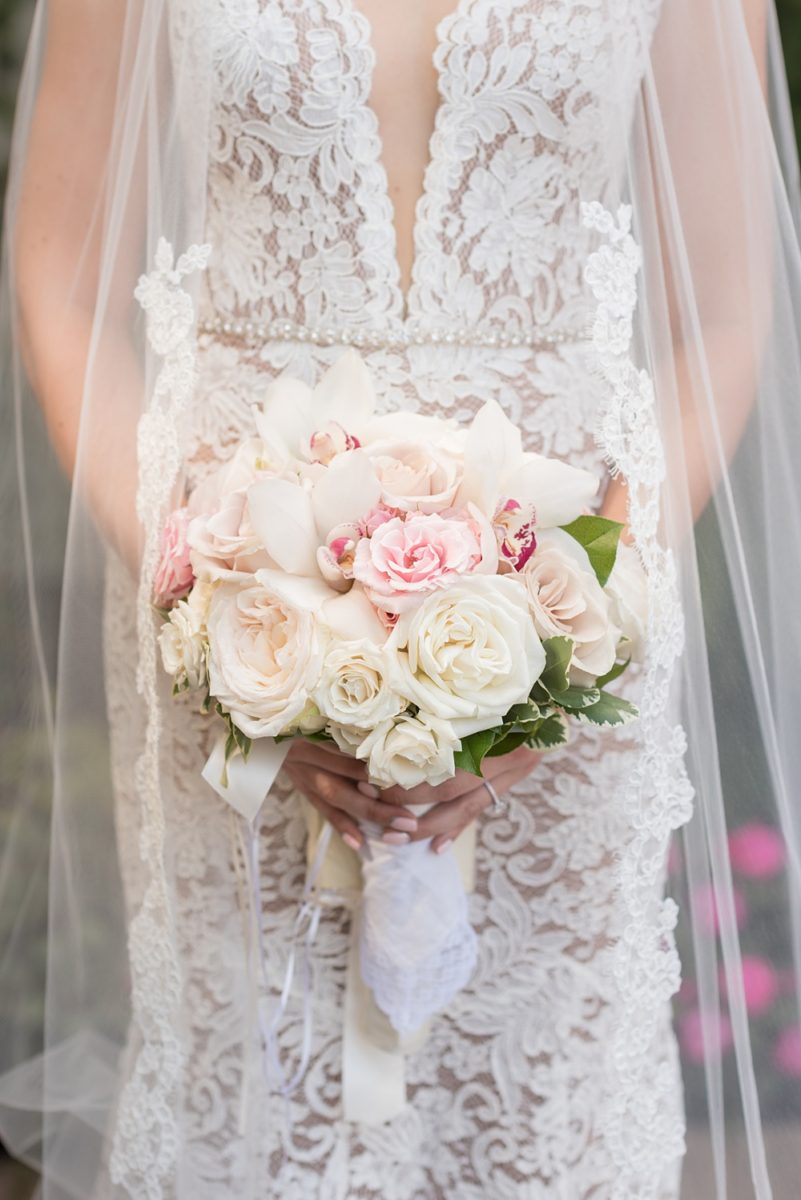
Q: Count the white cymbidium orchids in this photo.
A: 3